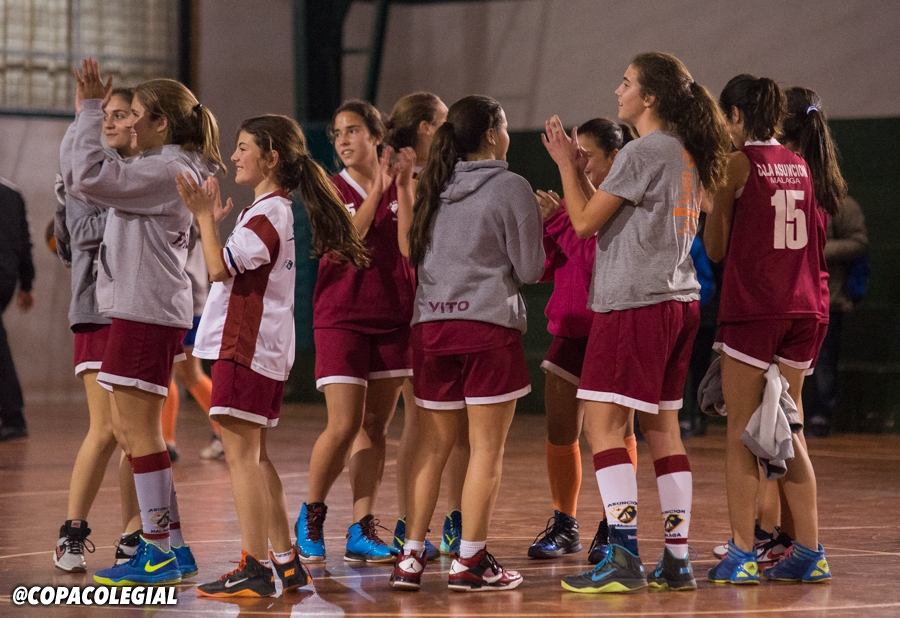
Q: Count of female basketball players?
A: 10